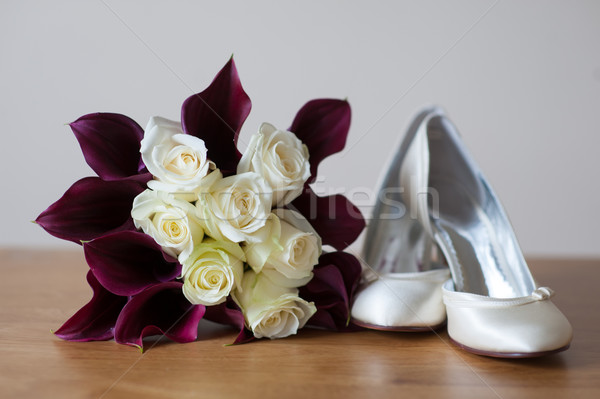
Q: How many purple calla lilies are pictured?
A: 10